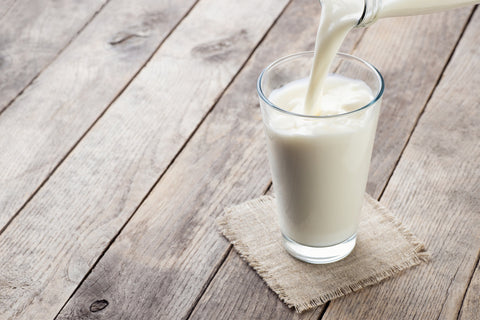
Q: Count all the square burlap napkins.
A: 1